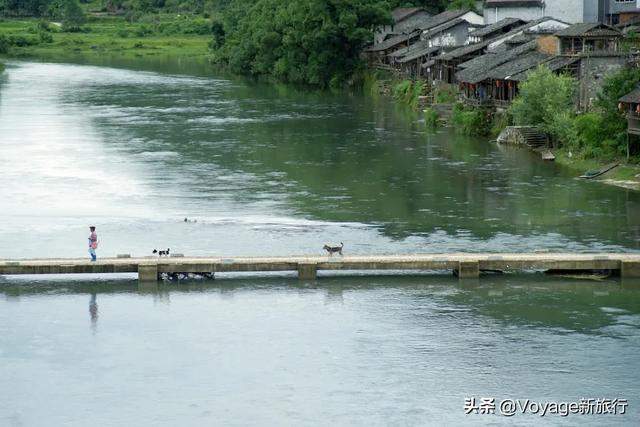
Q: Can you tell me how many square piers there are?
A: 4